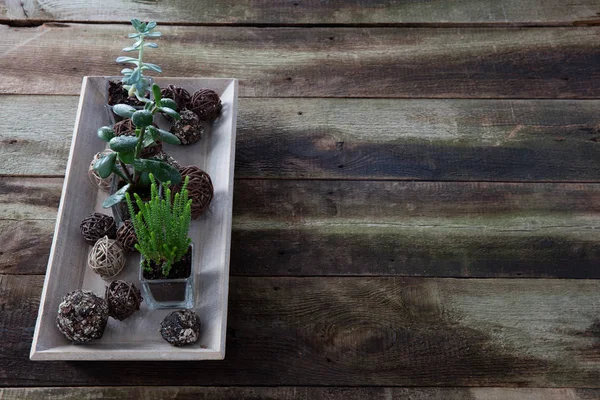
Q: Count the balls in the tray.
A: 13